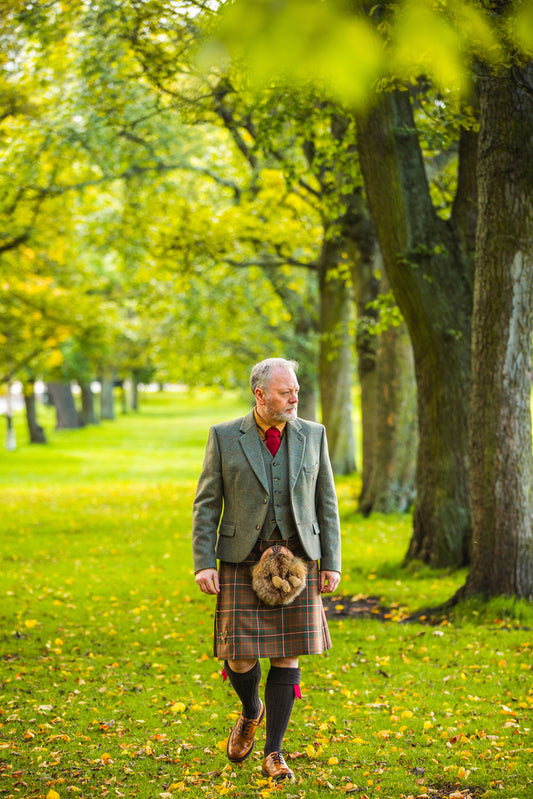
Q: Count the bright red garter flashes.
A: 2